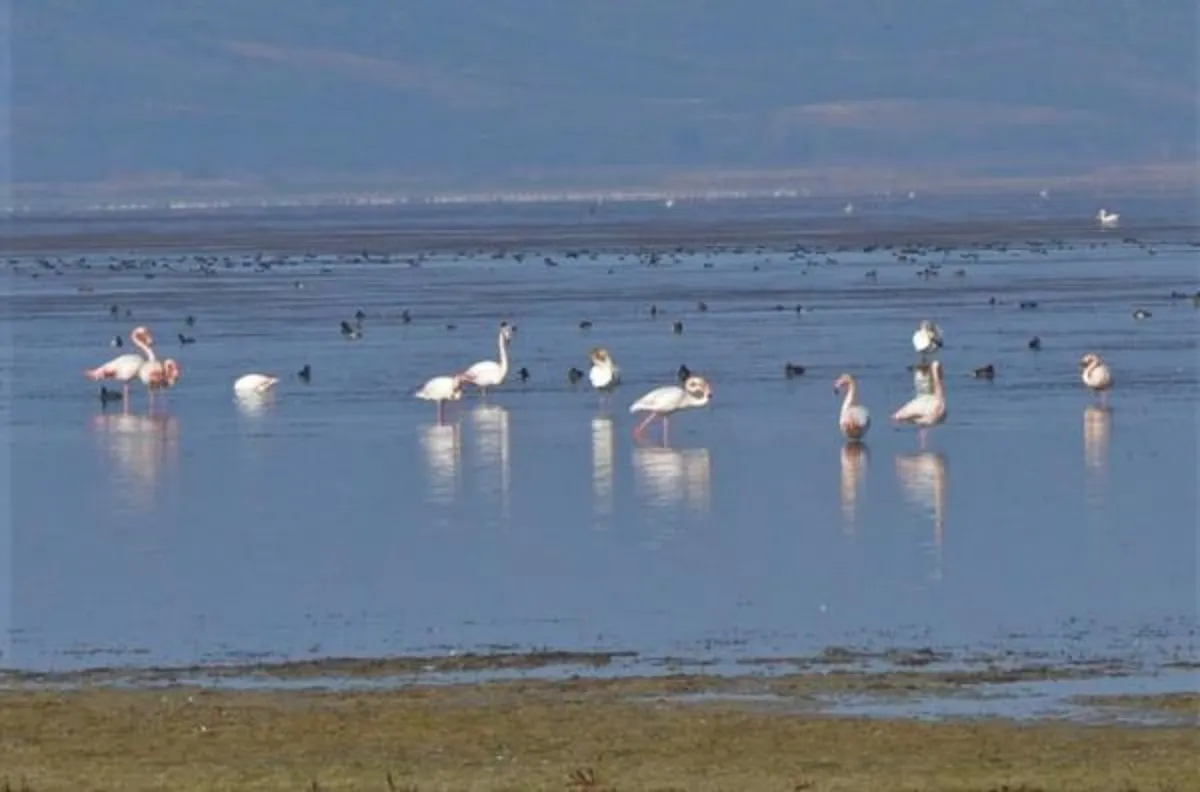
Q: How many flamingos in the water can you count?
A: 11